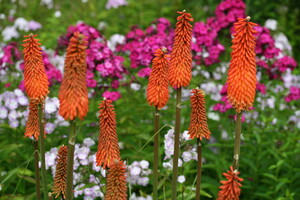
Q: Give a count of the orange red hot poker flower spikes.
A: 11